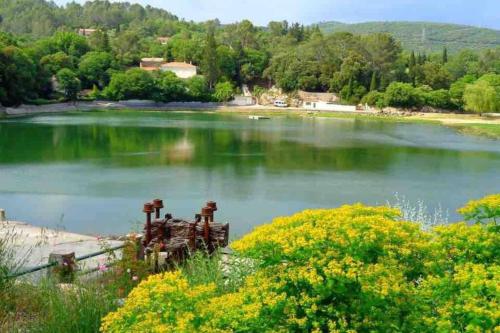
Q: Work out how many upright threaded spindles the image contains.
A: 4